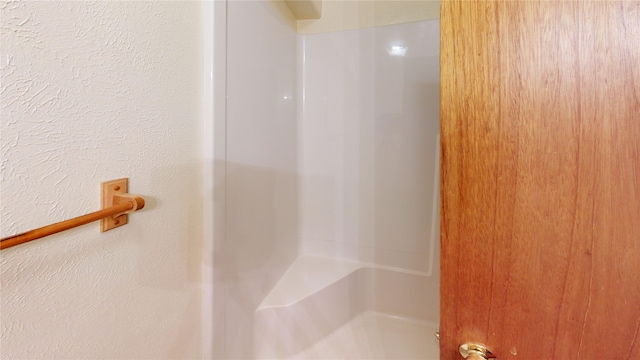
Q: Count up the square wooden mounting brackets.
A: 1